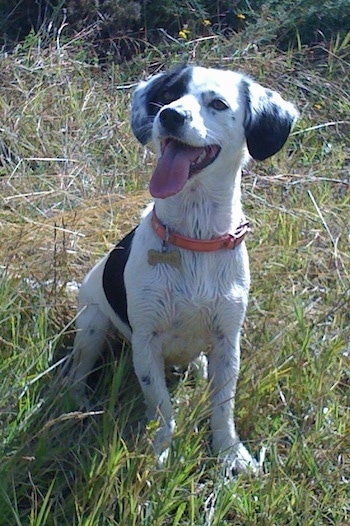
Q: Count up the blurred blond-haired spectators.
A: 0